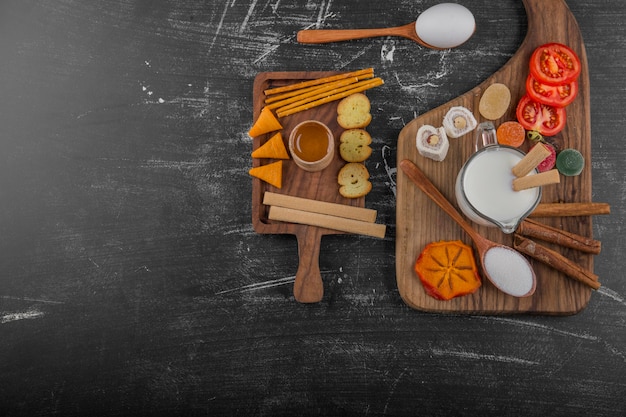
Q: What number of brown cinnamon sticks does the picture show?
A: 3